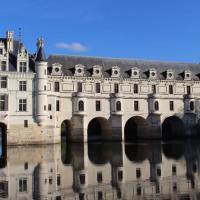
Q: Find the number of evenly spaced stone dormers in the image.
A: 8